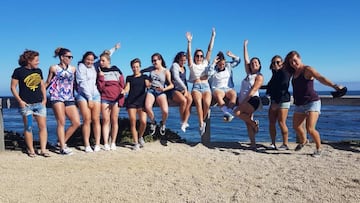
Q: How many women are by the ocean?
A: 12